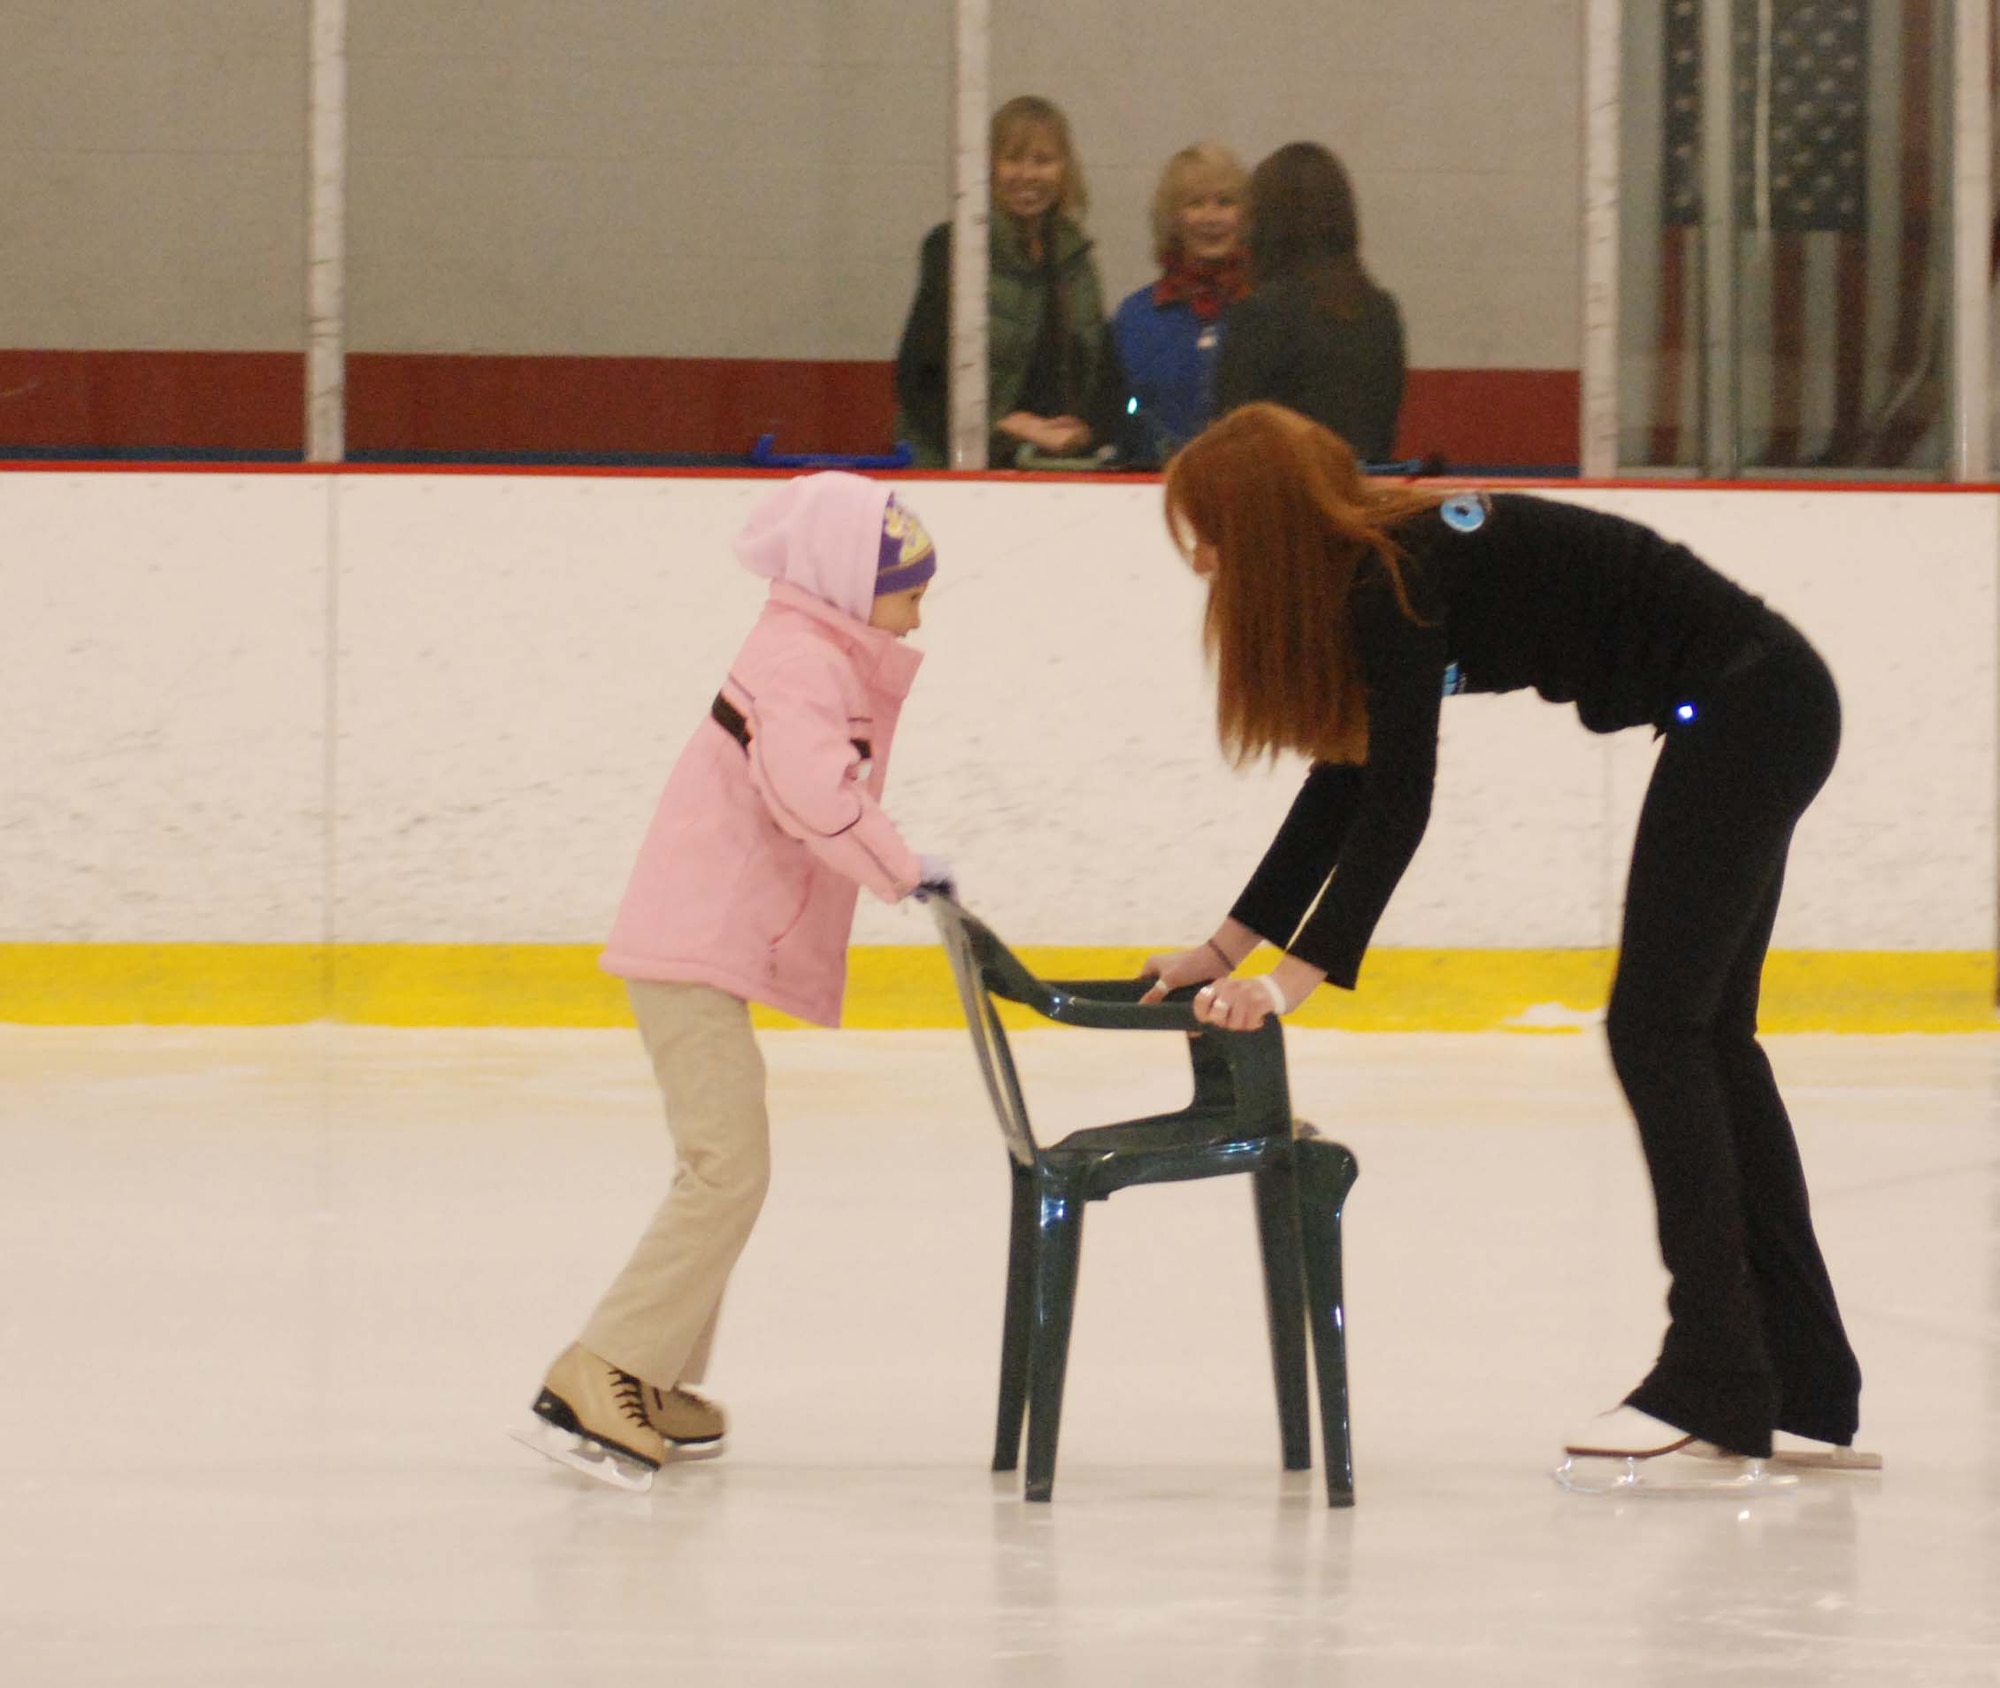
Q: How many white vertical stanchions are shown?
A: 4